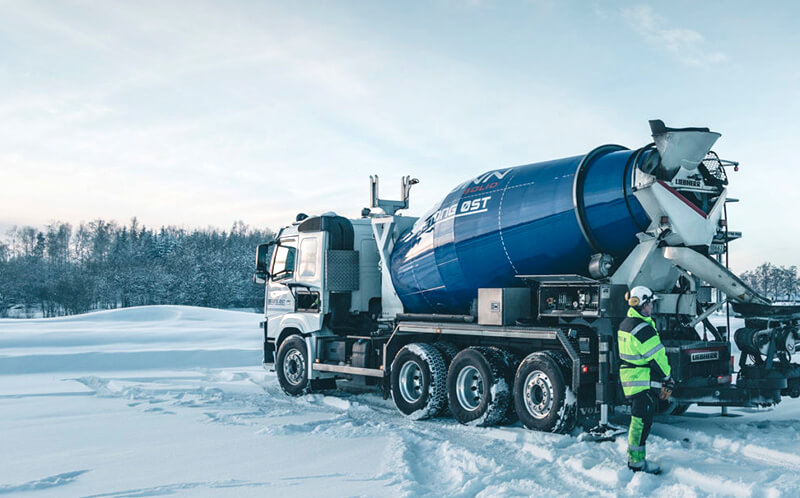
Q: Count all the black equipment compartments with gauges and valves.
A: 1